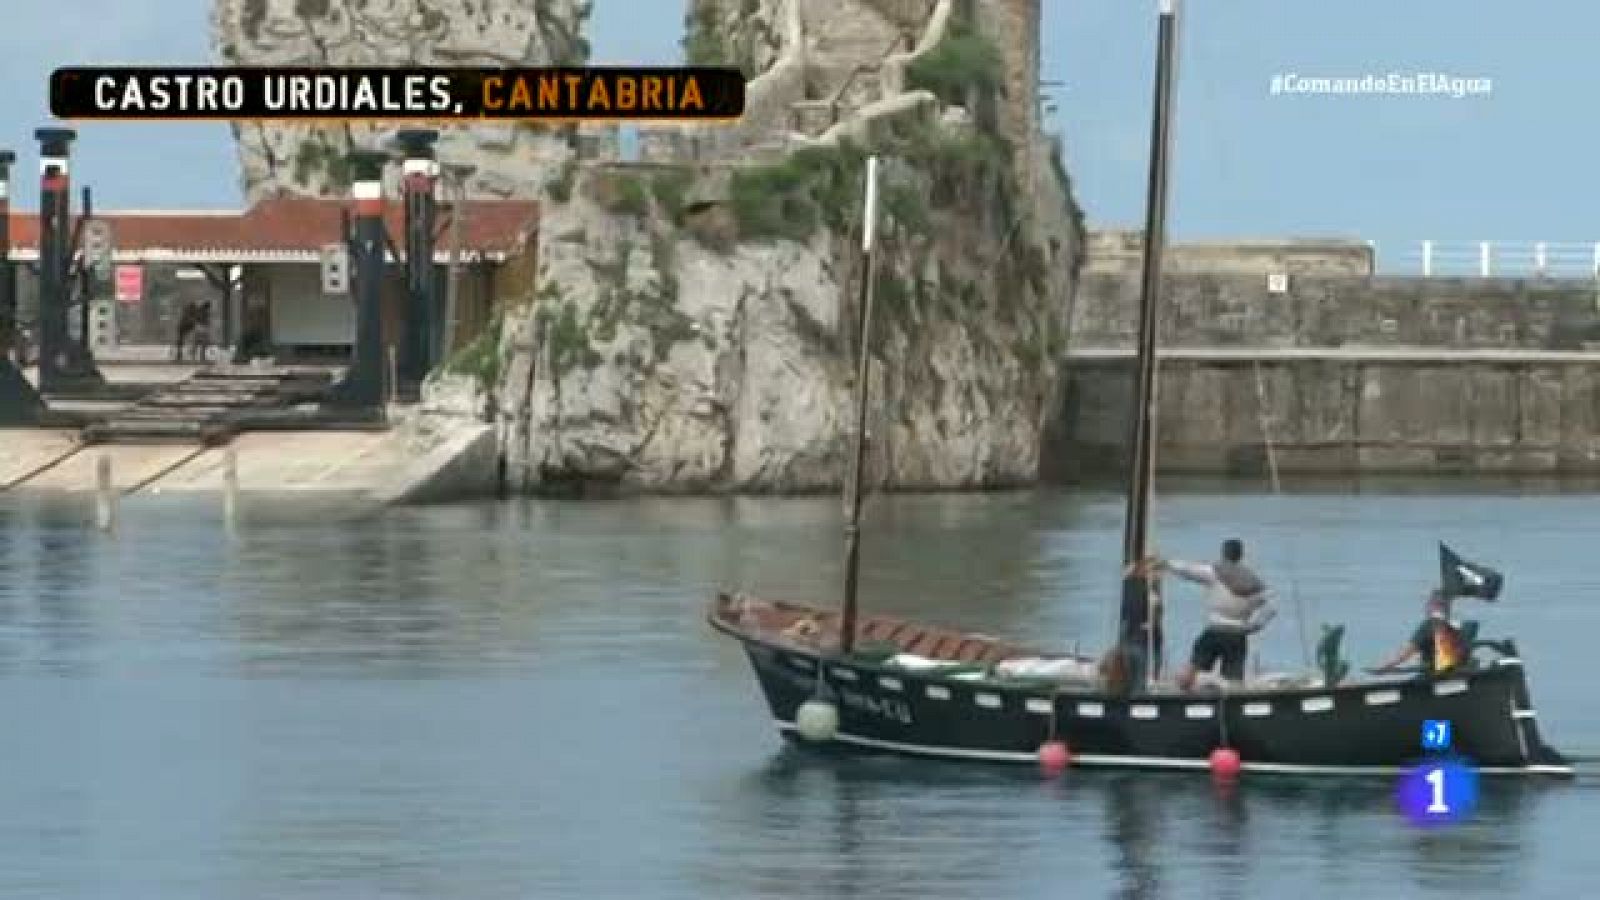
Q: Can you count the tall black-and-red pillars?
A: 4